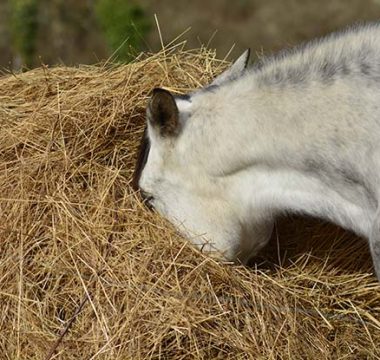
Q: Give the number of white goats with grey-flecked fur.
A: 0